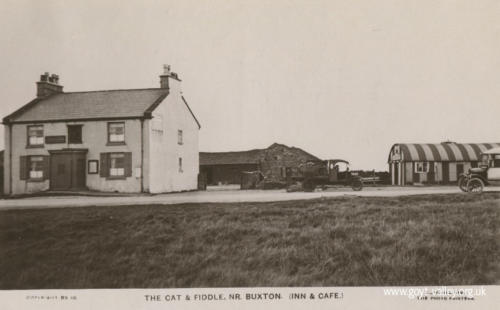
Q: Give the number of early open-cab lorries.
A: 1